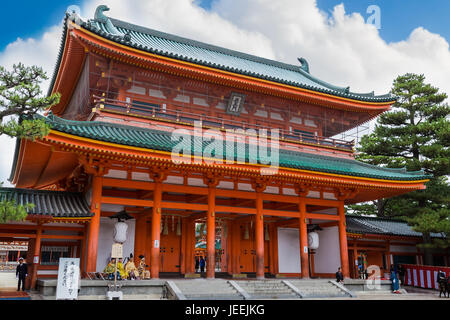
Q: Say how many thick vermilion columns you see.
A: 6